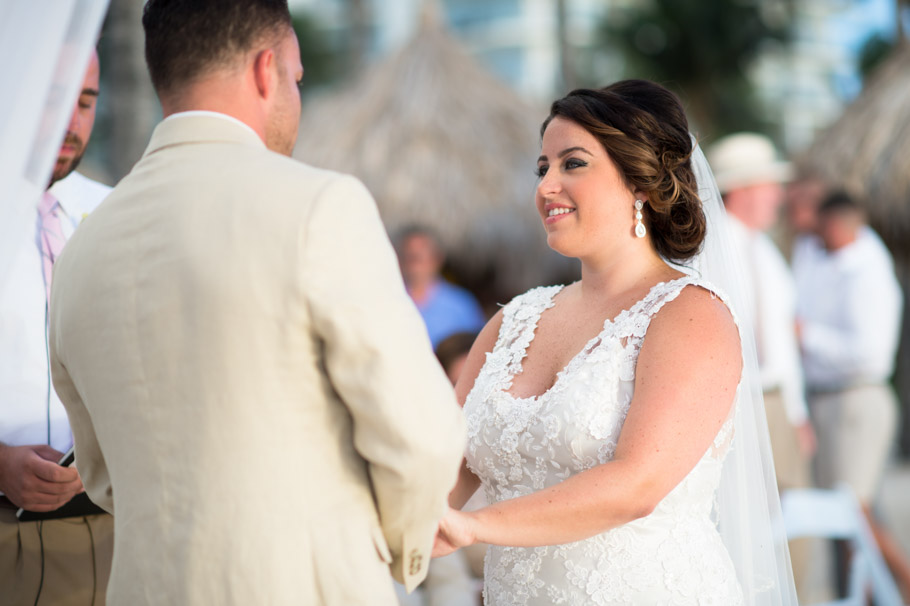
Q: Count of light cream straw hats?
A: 1